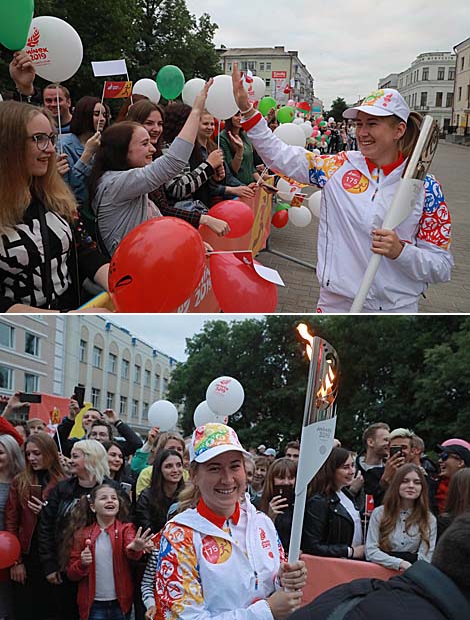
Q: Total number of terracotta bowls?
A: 0